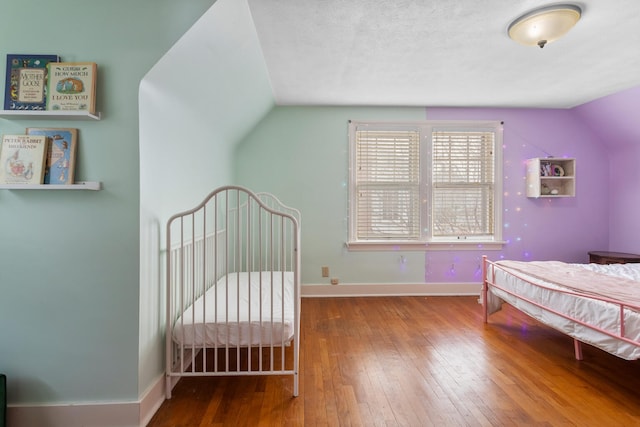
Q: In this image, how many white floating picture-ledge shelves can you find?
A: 2